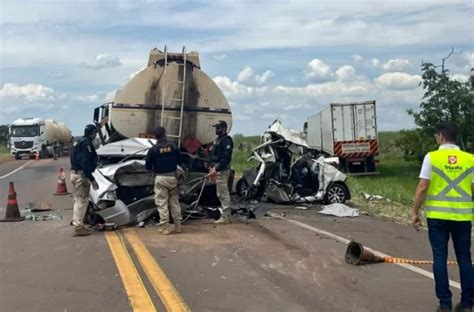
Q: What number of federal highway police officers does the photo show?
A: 3